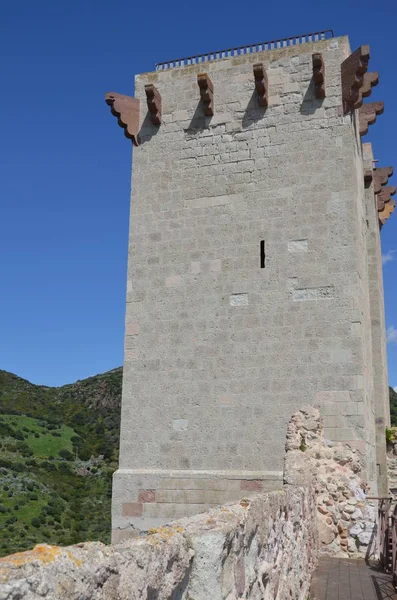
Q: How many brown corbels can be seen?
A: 11